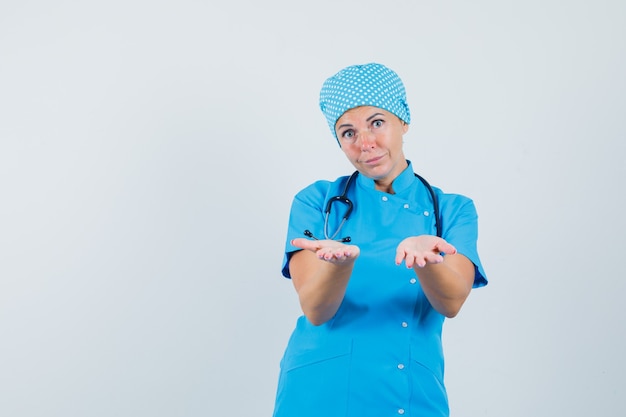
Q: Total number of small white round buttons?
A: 7